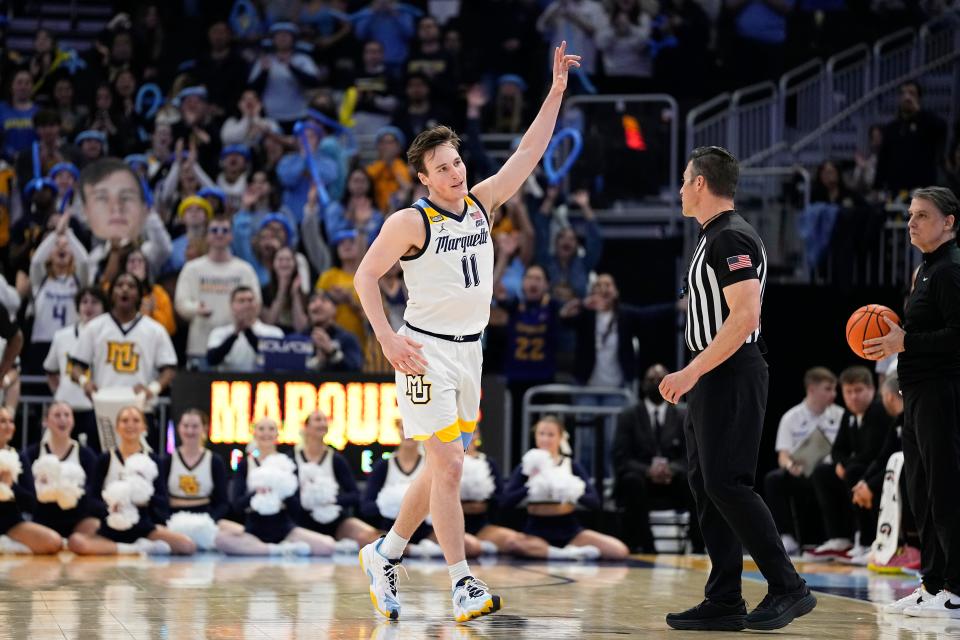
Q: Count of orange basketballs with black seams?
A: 1